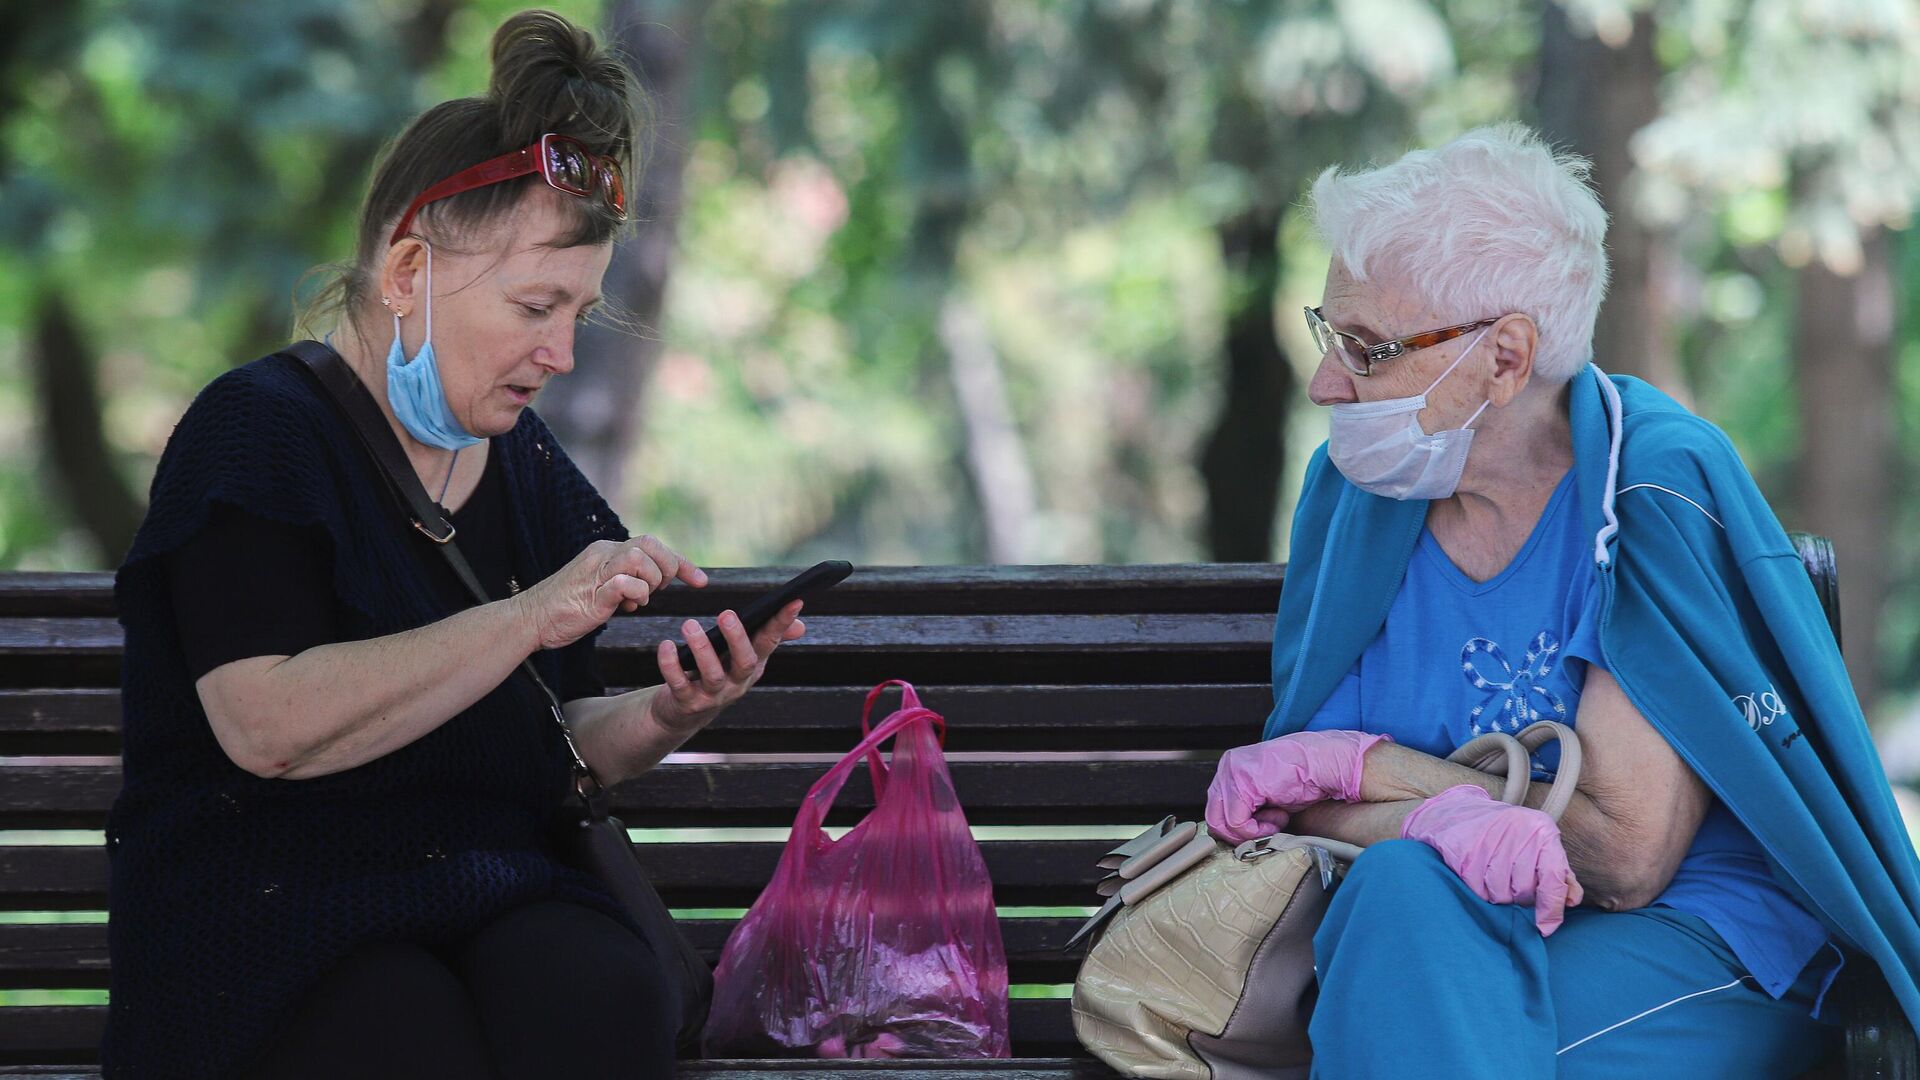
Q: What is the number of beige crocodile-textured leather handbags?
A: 1